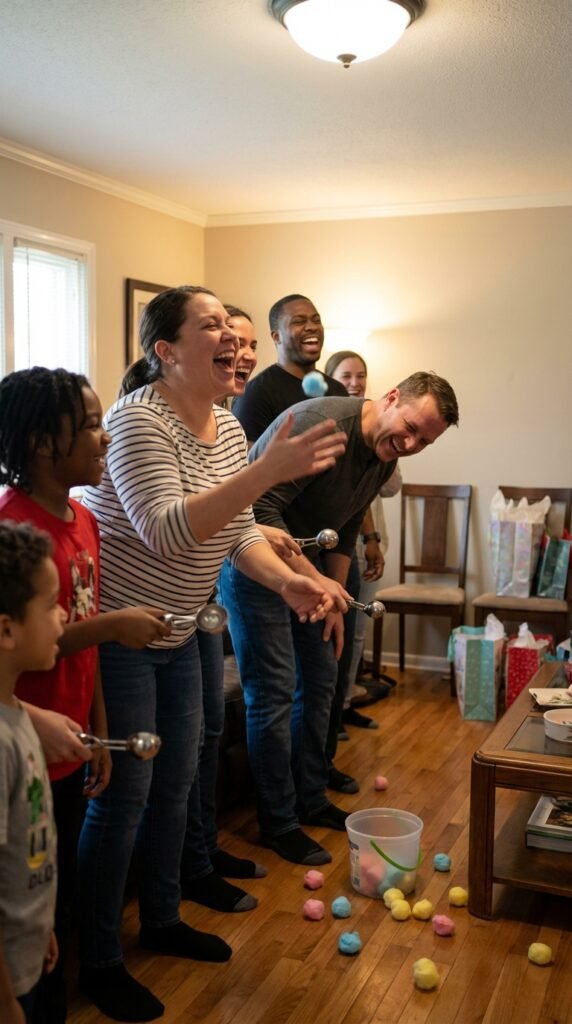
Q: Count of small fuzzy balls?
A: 14